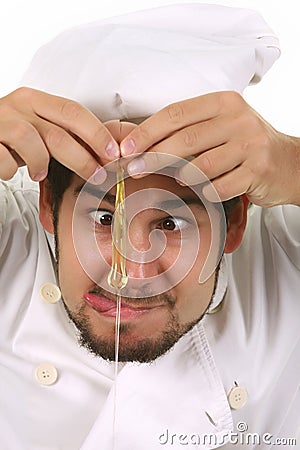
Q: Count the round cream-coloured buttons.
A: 3